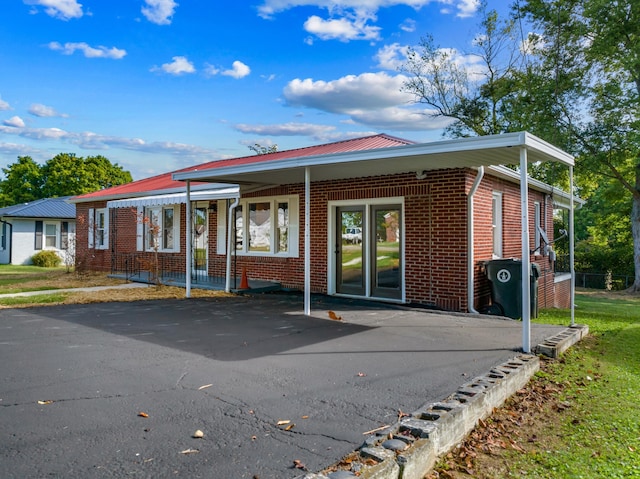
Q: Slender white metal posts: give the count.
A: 4